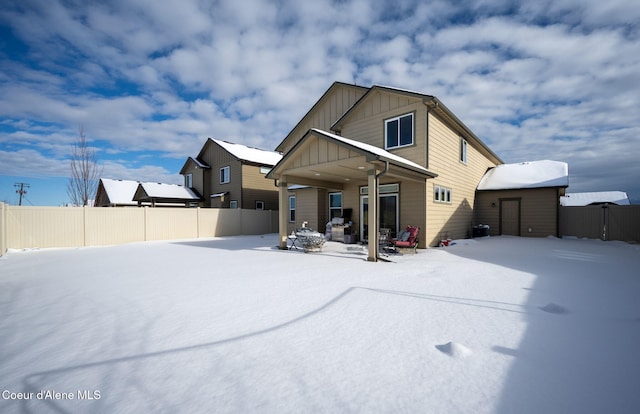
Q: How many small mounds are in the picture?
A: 2